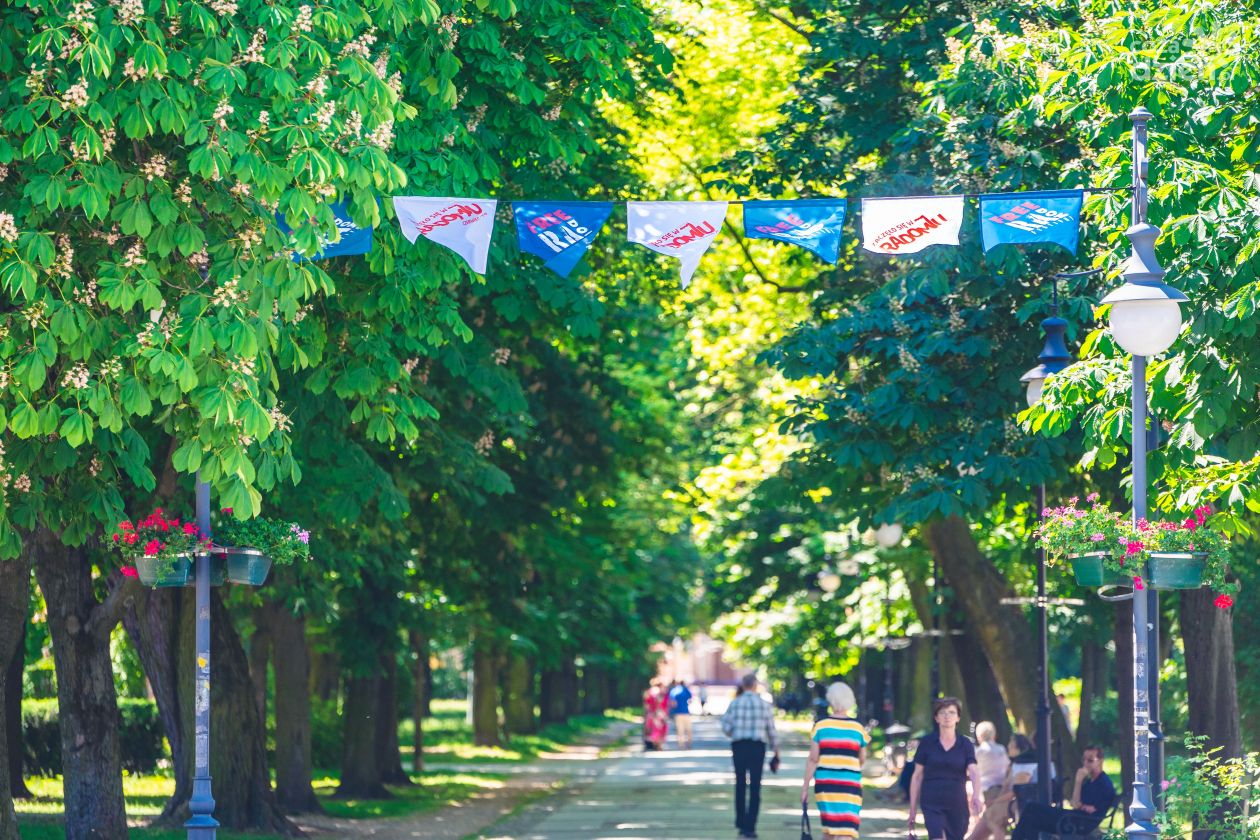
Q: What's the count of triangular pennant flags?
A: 7